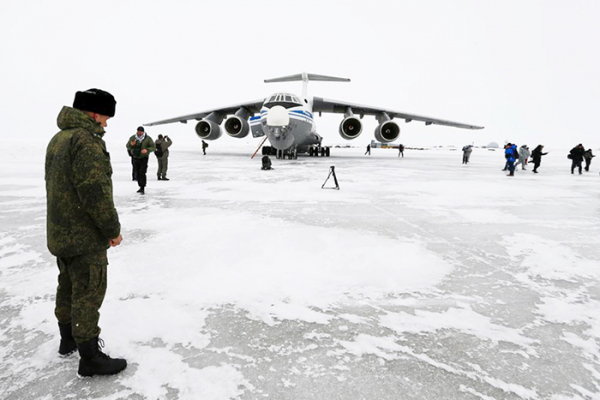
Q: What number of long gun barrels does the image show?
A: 0